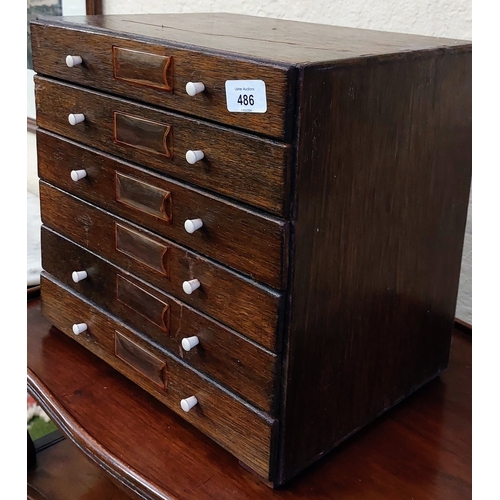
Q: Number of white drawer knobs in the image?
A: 11